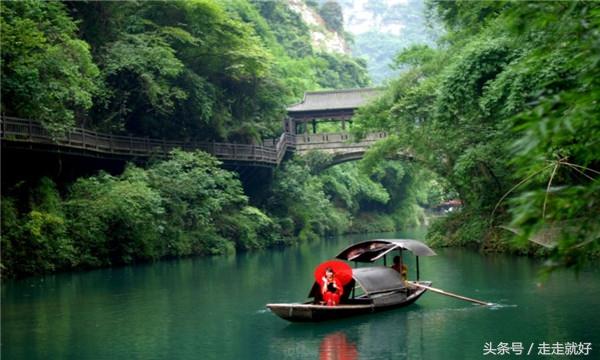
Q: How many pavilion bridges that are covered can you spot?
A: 1